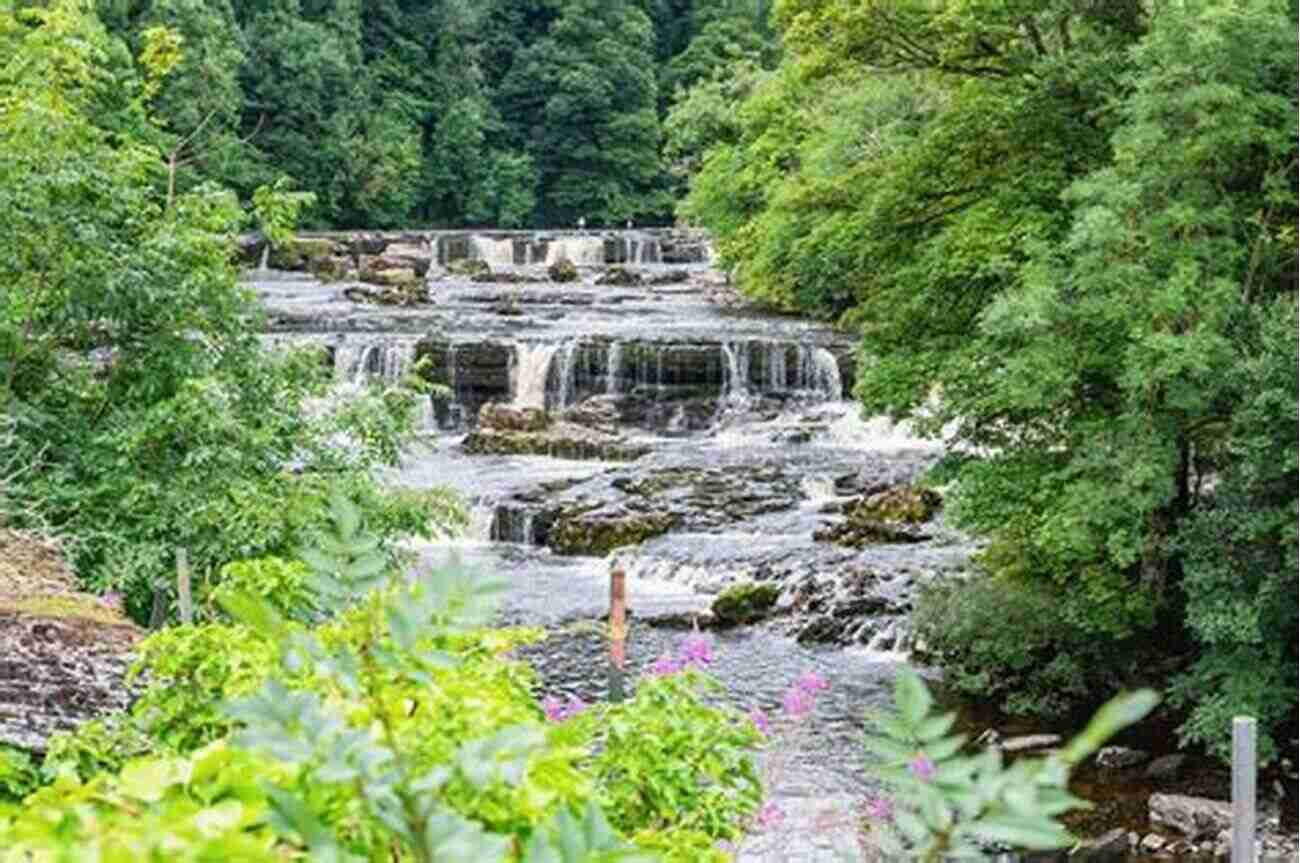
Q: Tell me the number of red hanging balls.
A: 0